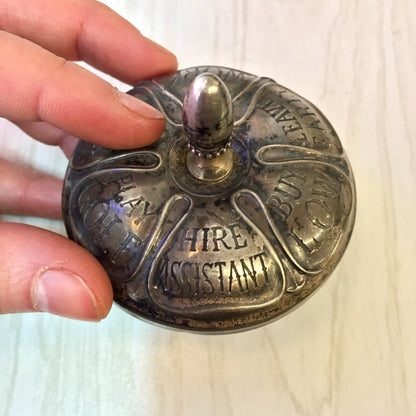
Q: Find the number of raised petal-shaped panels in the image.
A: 6